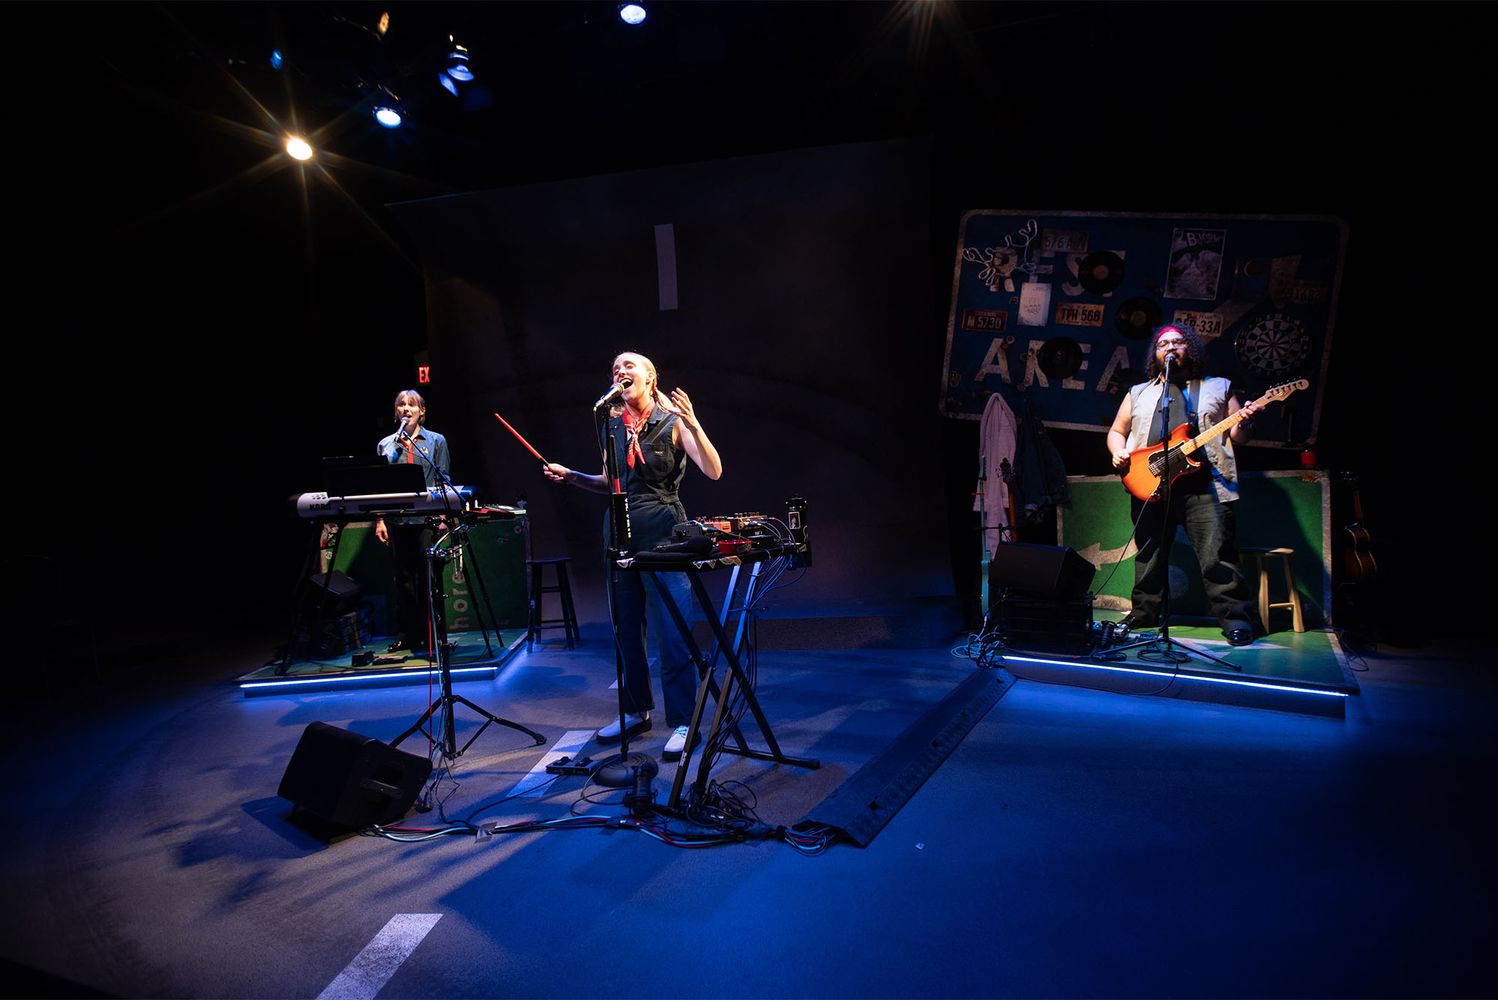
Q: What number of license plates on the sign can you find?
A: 5